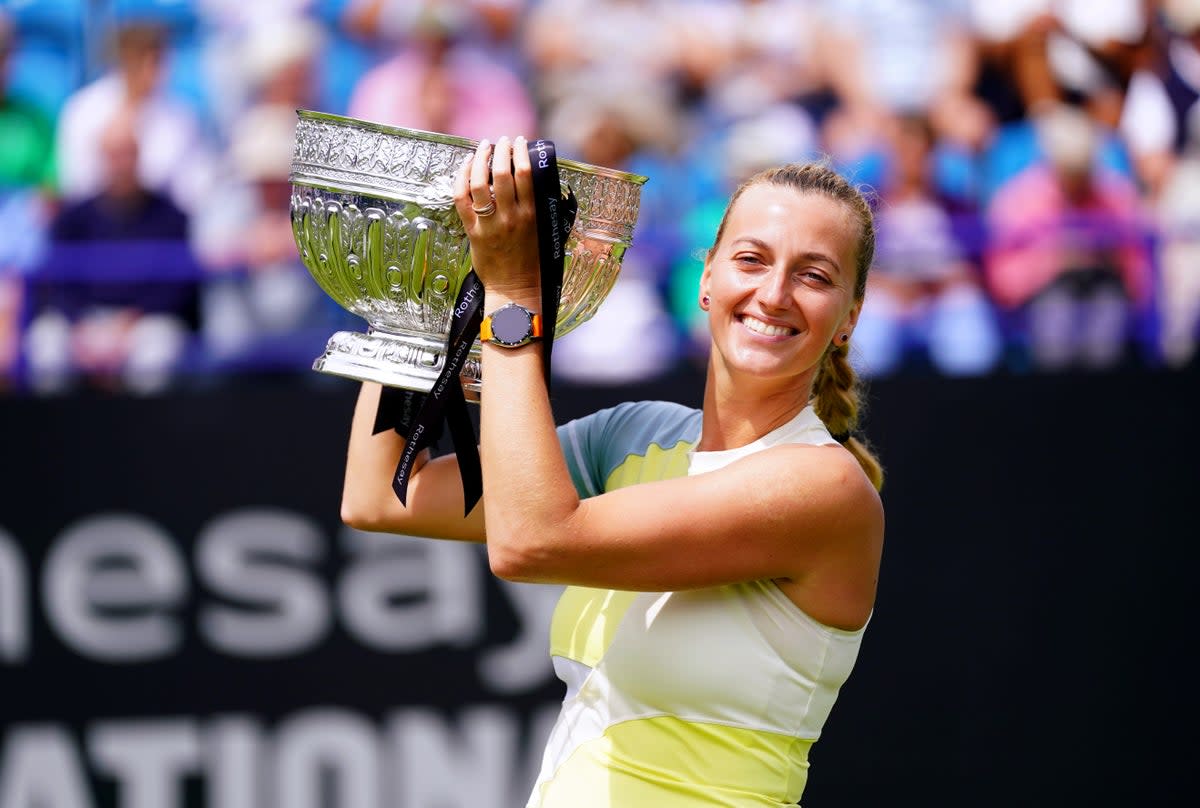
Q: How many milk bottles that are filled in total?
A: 0